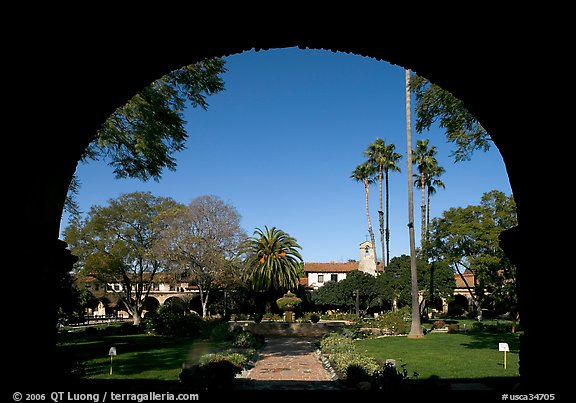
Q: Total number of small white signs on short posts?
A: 2